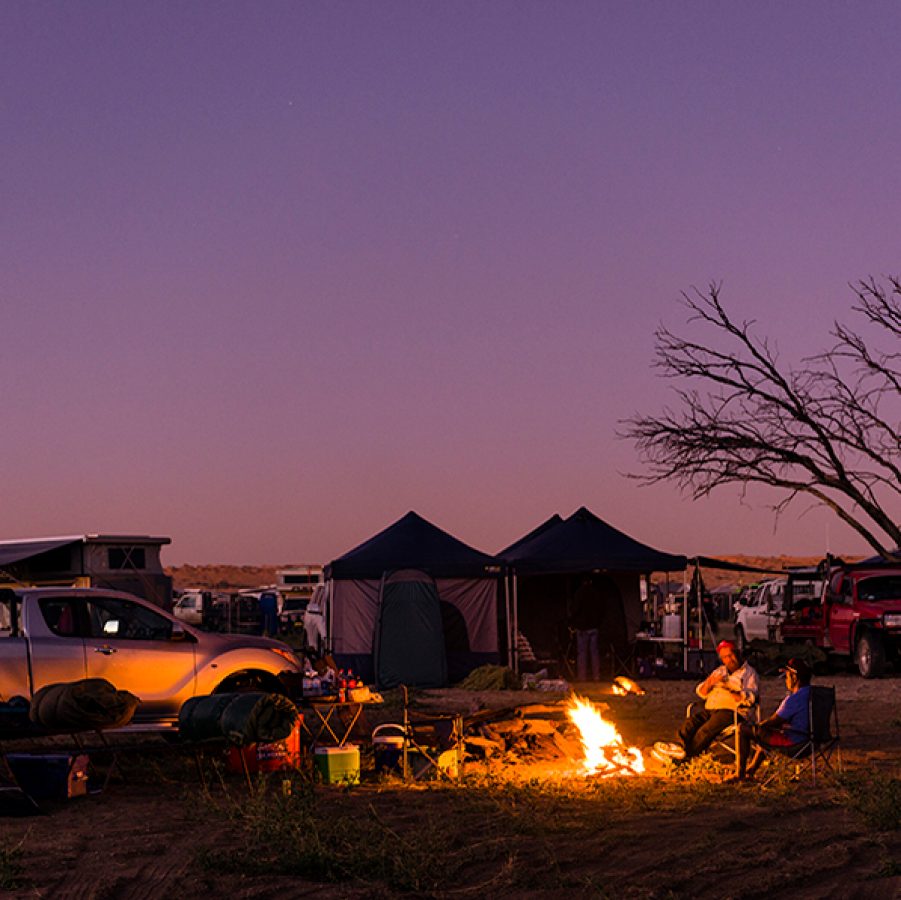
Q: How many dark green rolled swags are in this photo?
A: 2